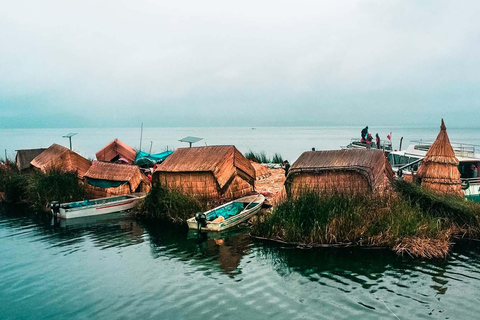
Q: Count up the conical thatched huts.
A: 1